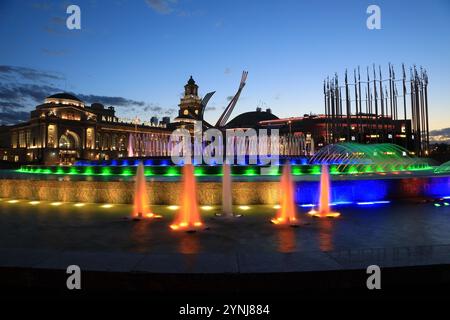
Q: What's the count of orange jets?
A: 4